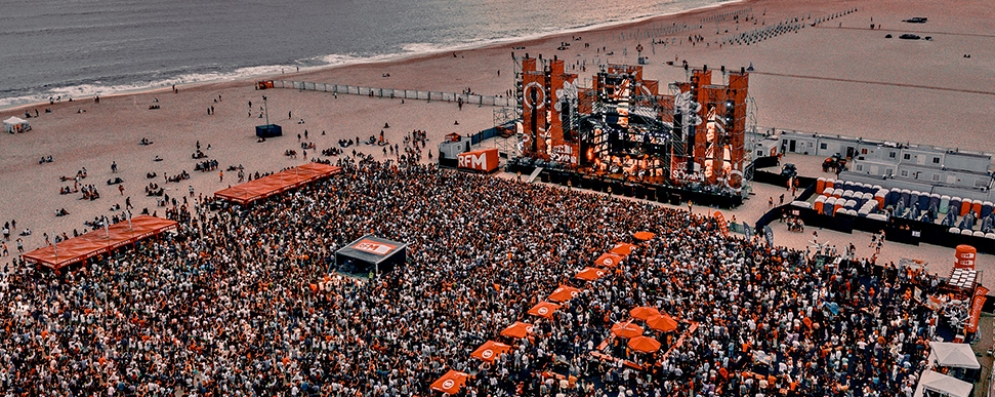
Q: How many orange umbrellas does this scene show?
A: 13